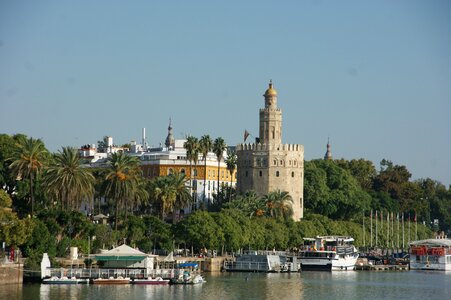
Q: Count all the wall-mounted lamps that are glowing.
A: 0